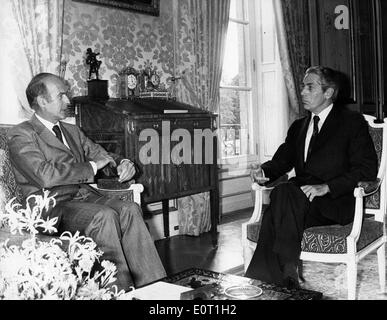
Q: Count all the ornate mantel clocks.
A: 2